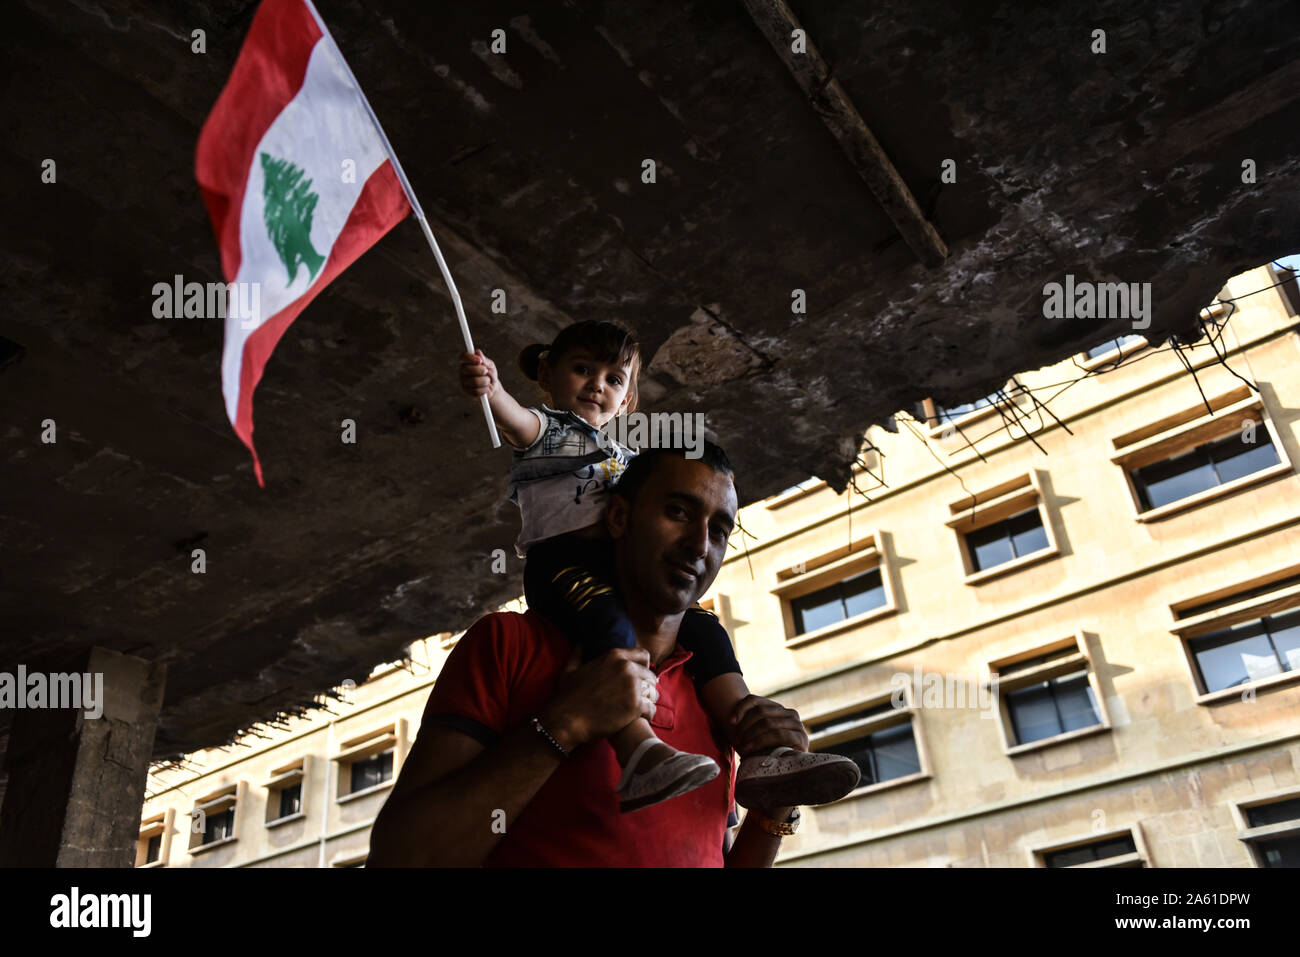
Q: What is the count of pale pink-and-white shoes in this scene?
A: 2